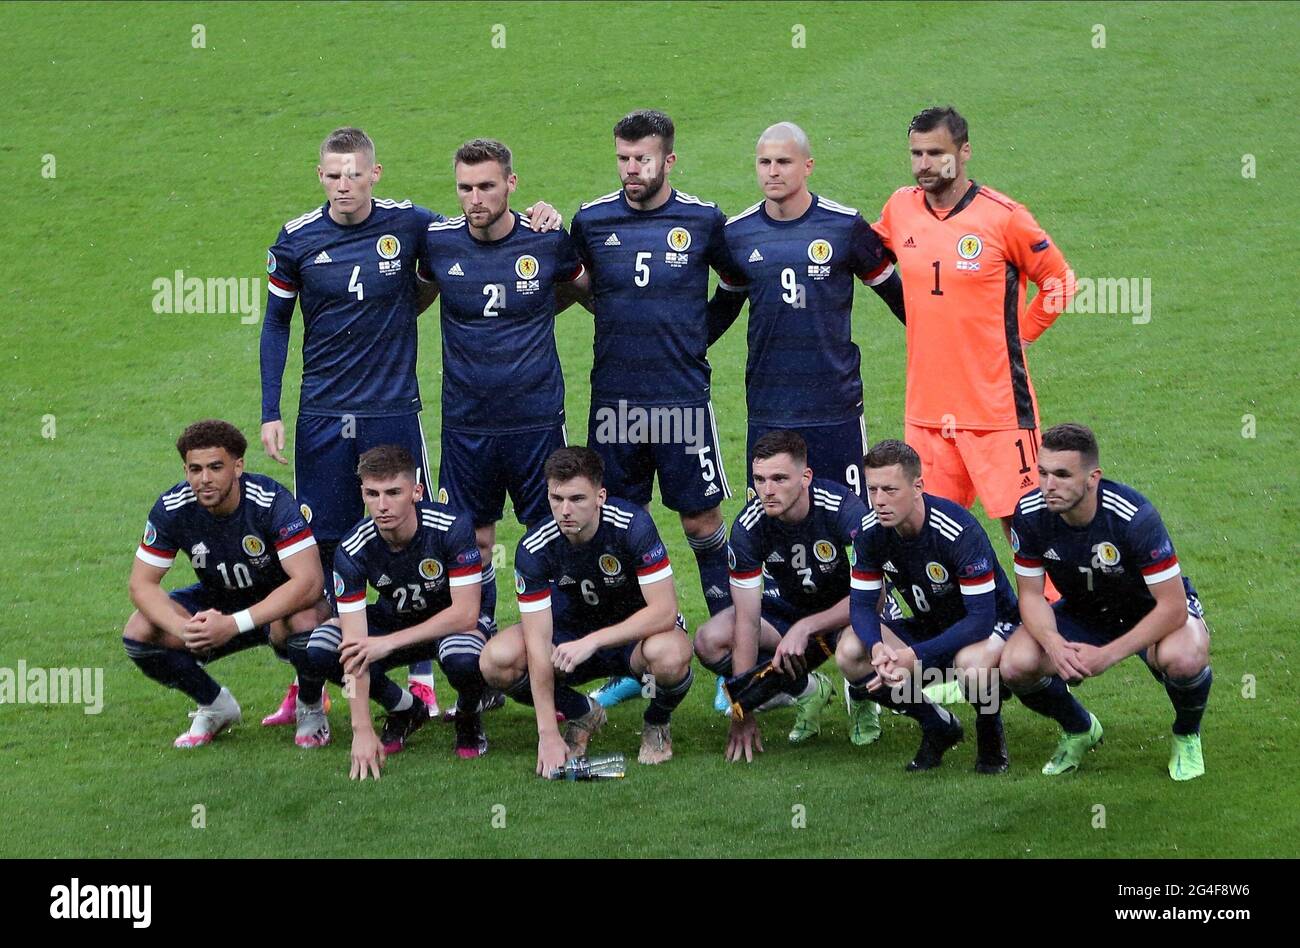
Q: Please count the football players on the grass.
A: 11